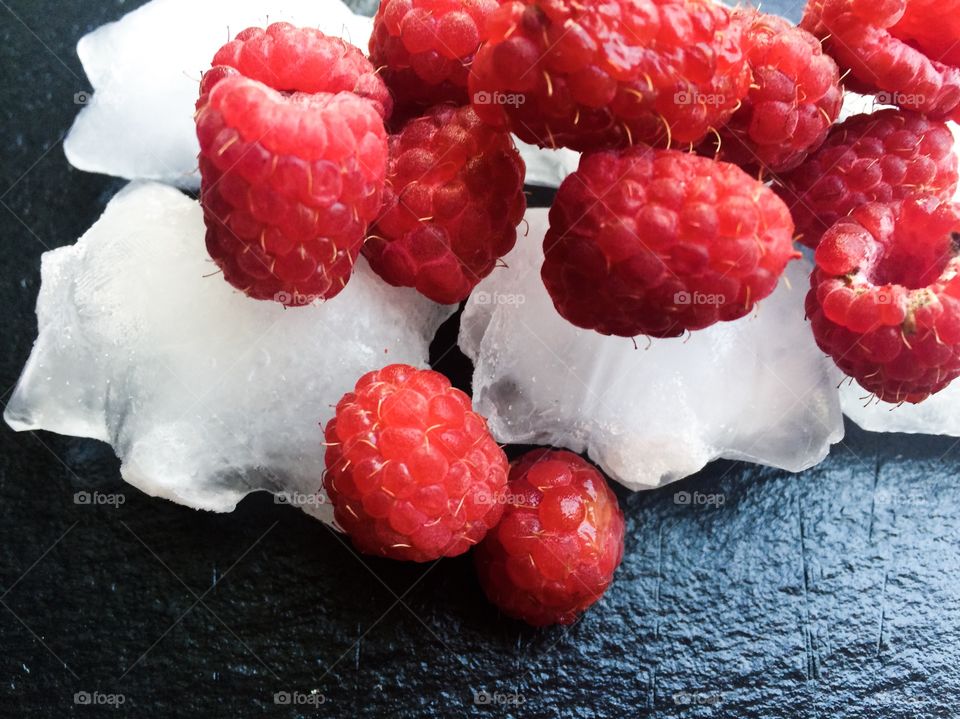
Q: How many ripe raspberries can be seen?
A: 11